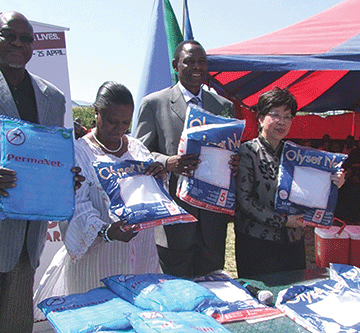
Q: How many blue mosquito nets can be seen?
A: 4